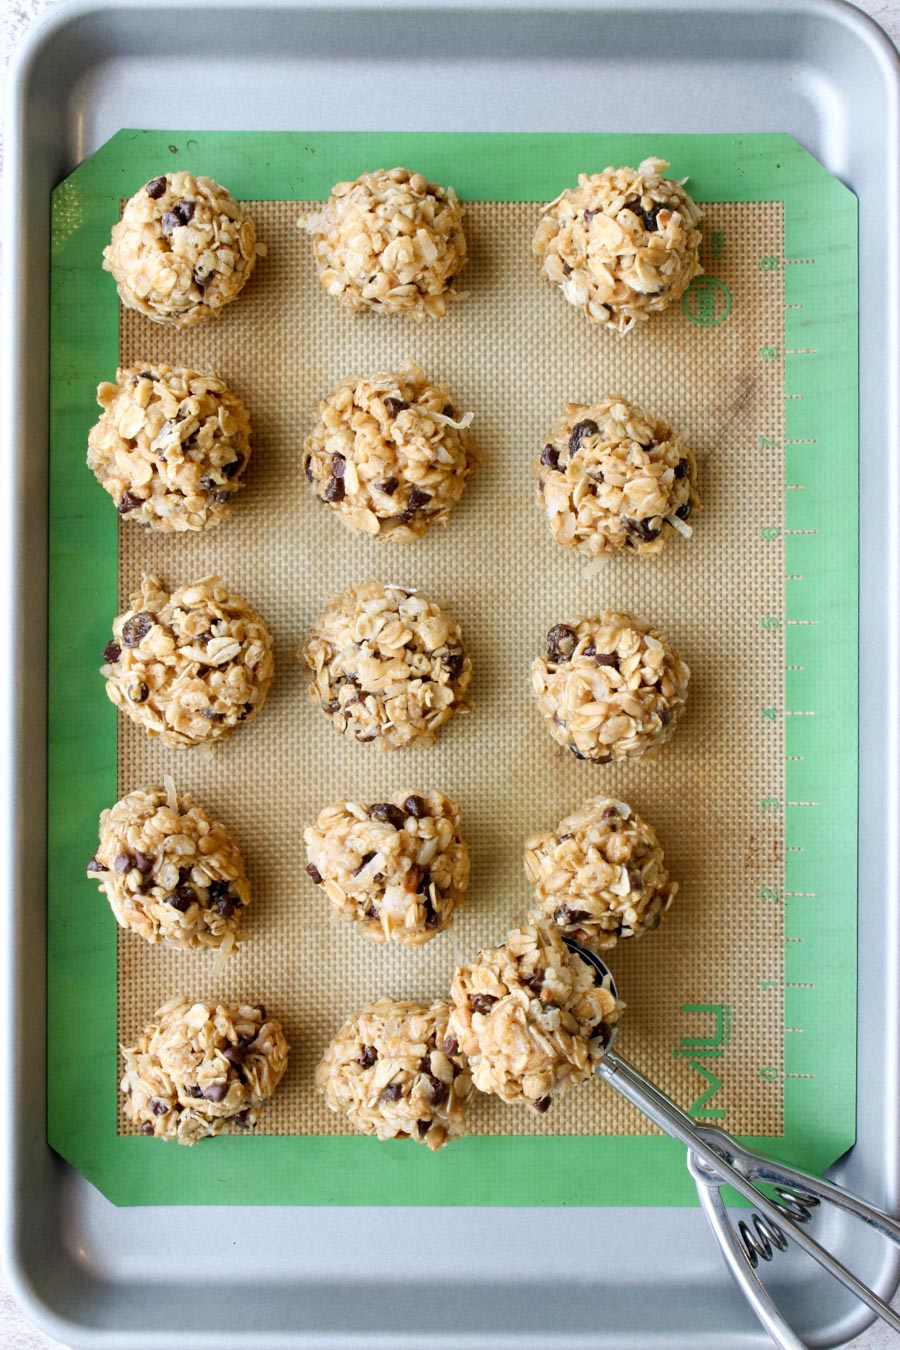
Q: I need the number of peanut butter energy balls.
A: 15